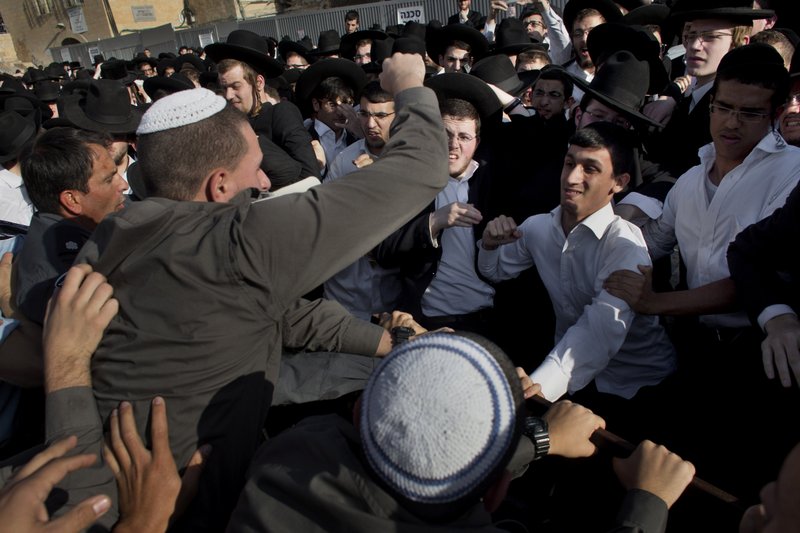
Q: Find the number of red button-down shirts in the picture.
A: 0